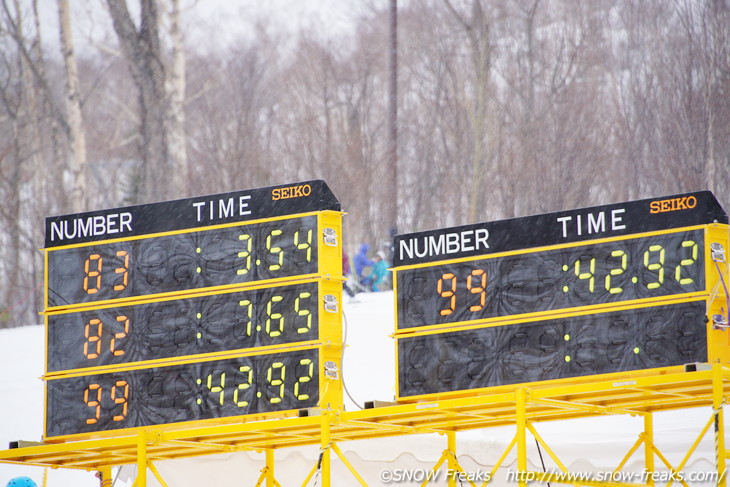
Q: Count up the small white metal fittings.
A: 5